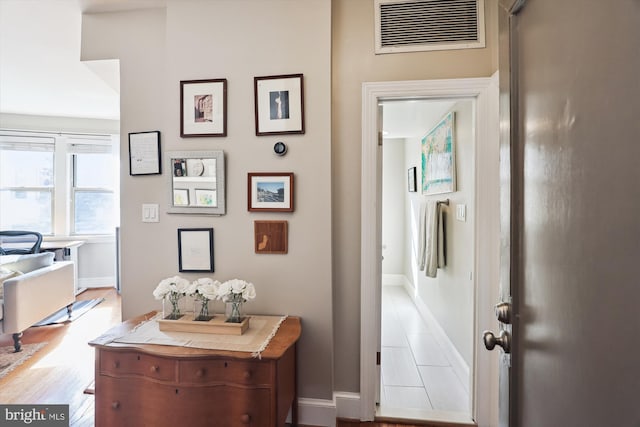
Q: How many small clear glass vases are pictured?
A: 3